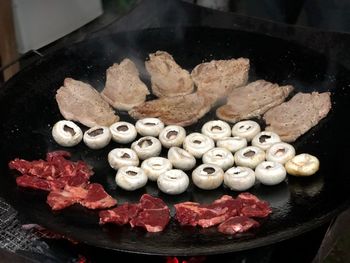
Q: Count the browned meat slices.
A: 7